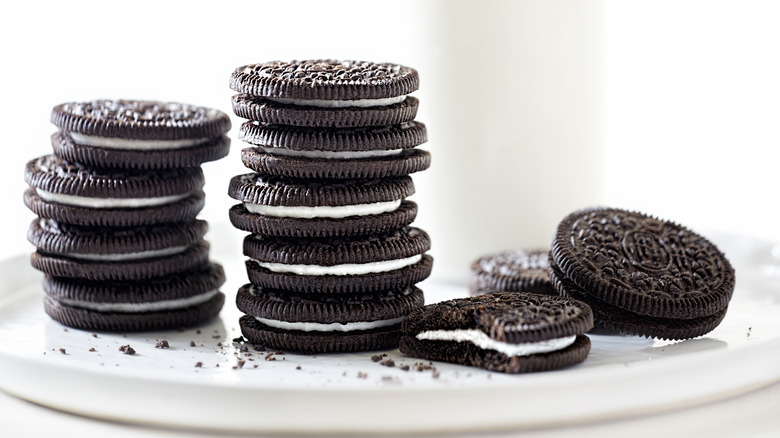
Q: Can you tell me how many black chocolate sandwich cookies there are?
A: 12